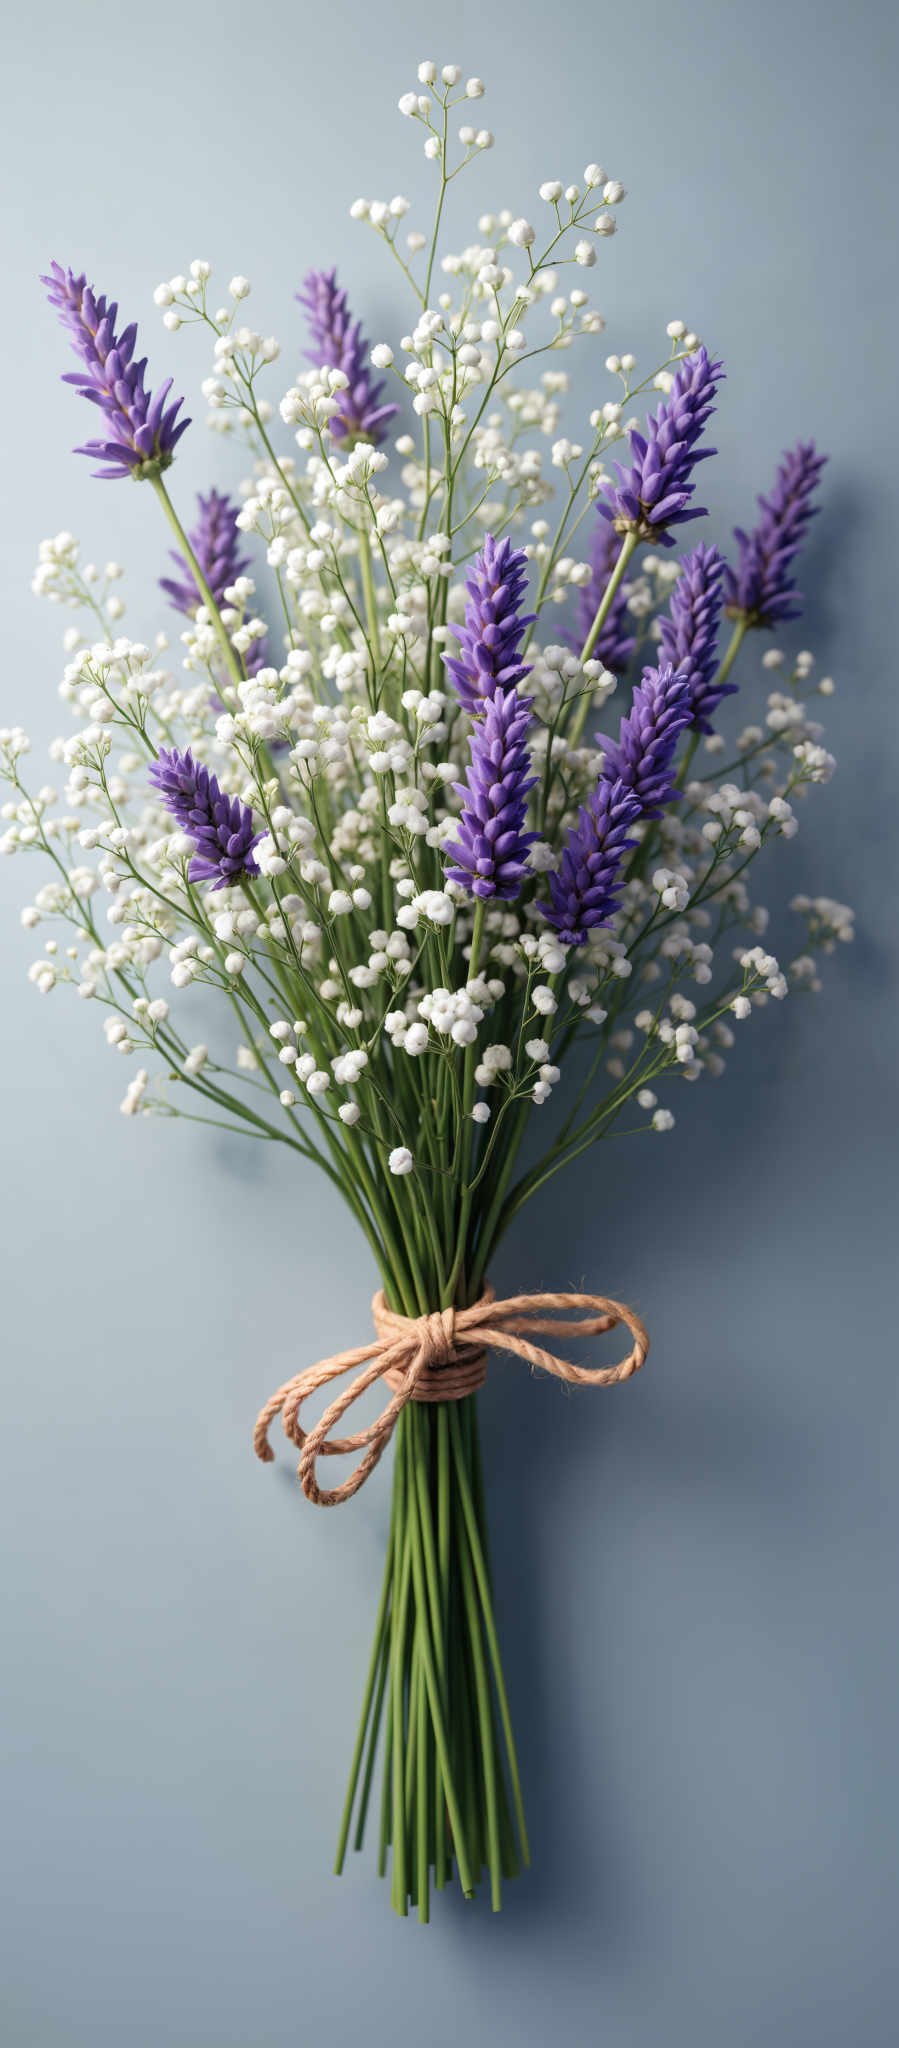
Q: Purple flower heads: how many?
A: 12